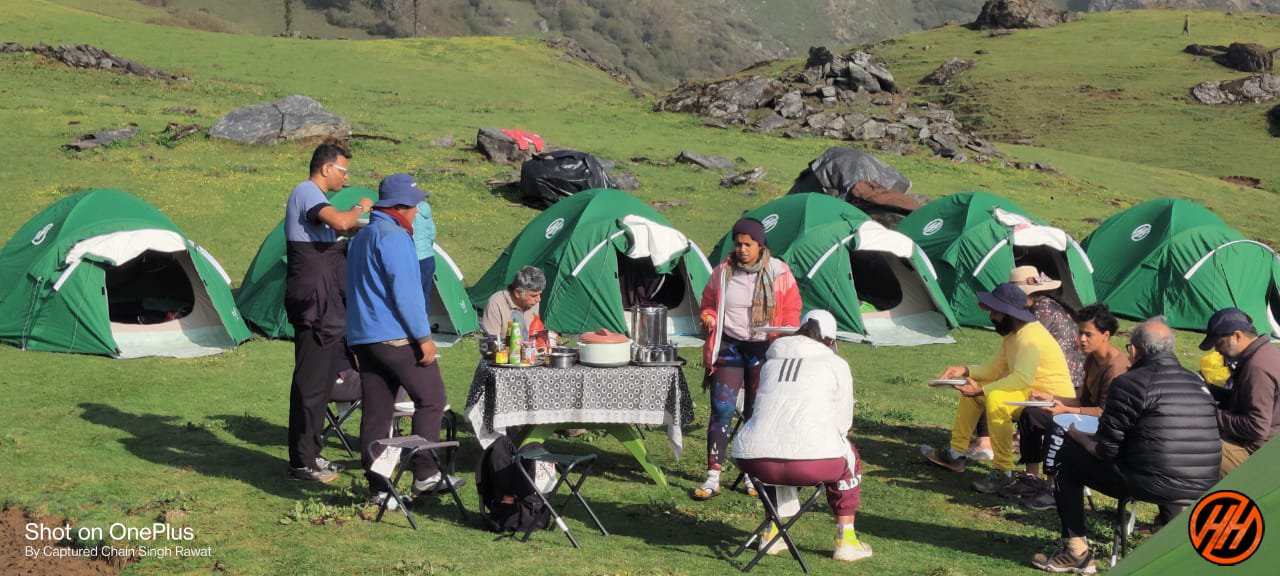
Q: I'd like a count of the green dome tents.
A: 6